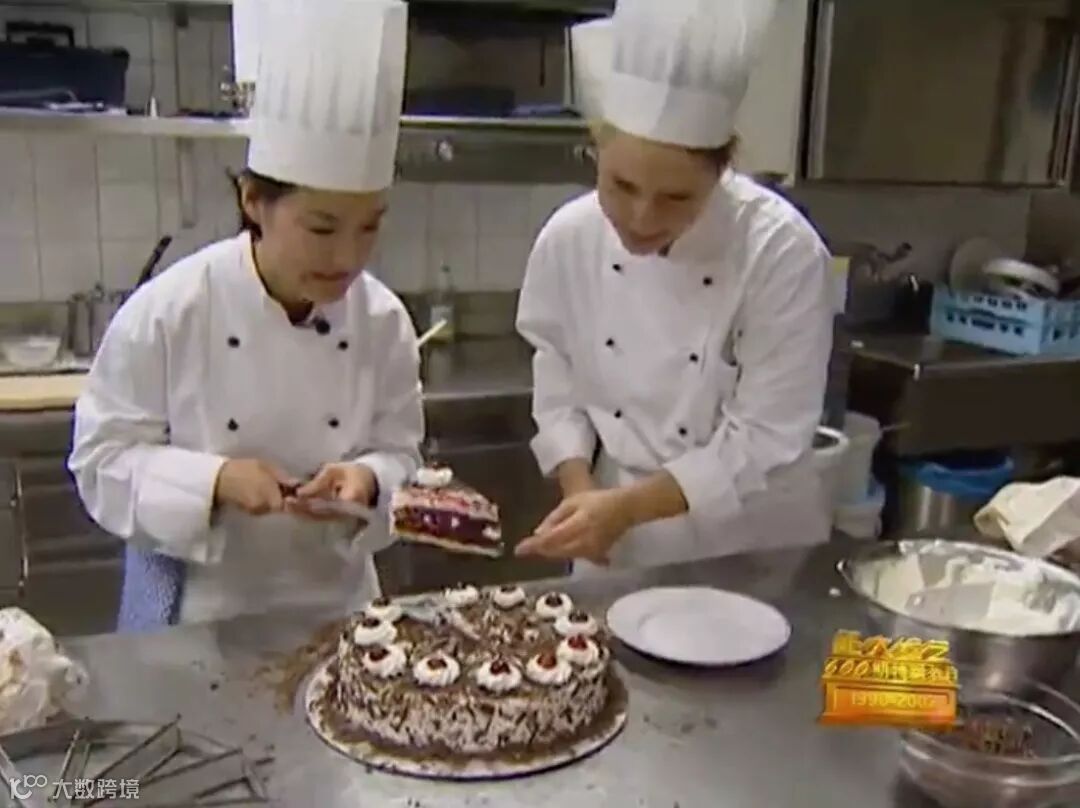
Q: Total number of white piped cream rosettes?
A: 12